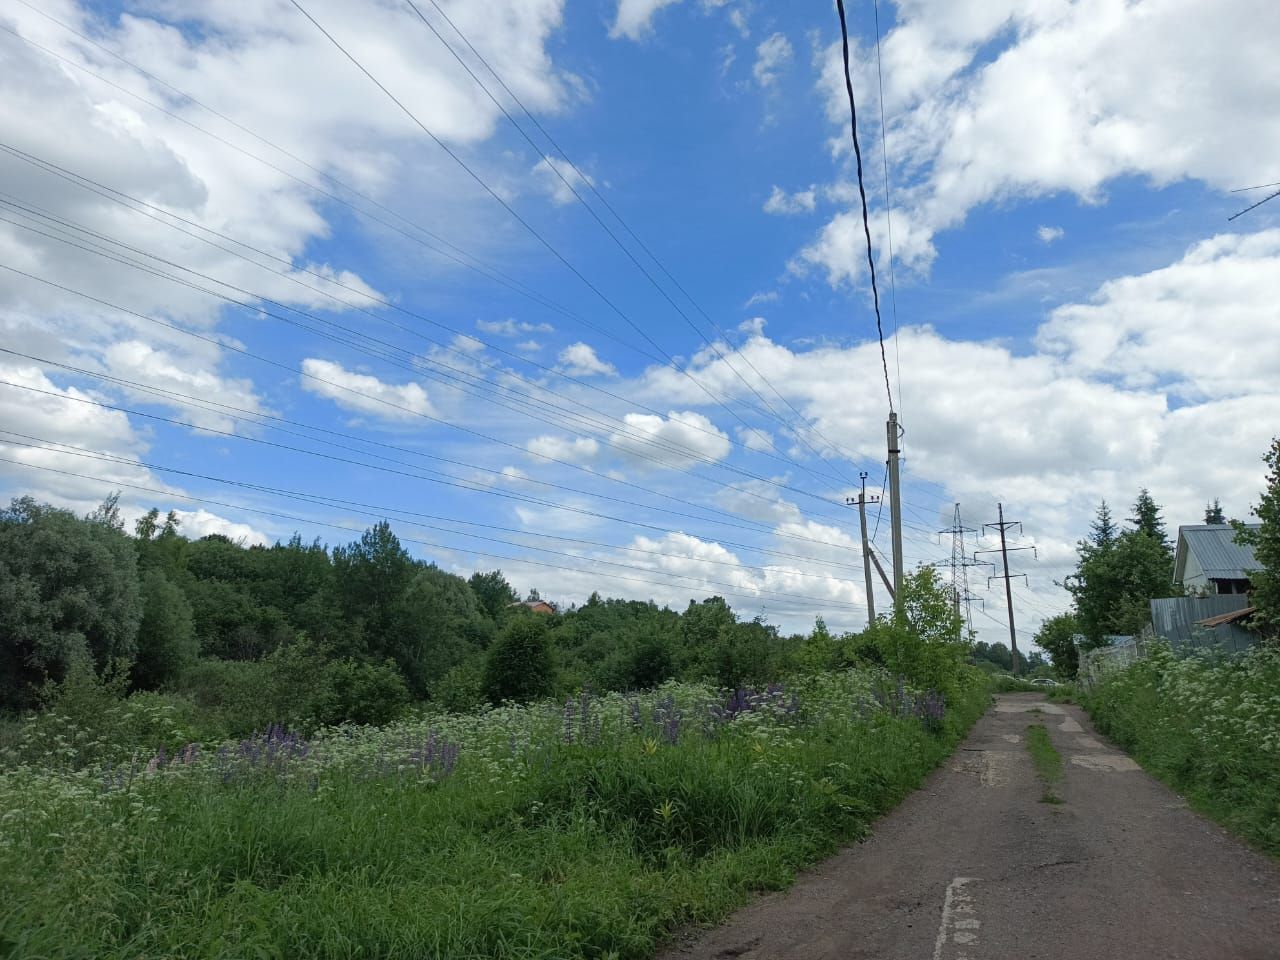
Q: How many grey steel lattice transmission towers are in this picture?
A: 1